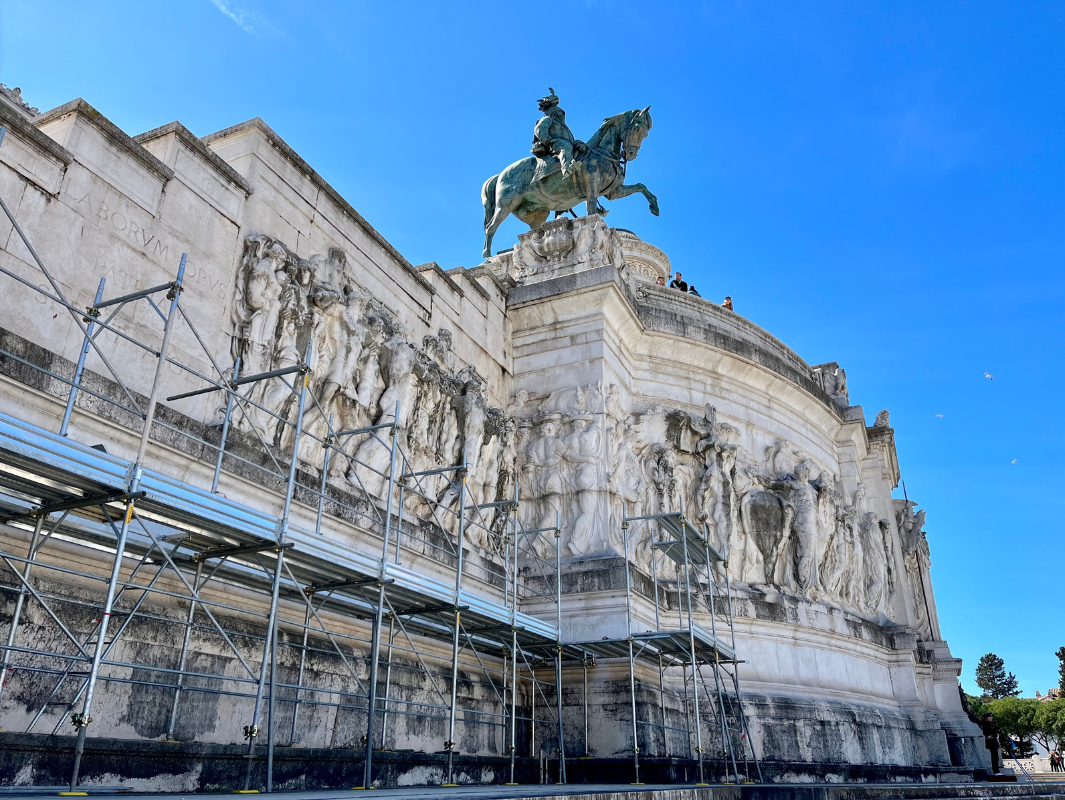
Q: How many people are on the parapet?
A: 4